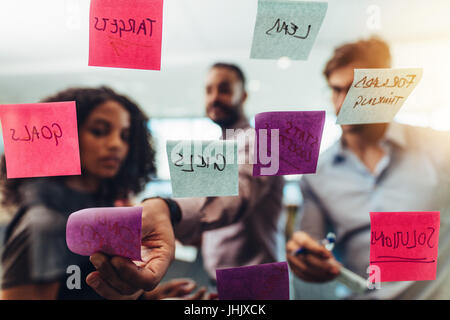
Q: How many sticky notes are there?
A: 9